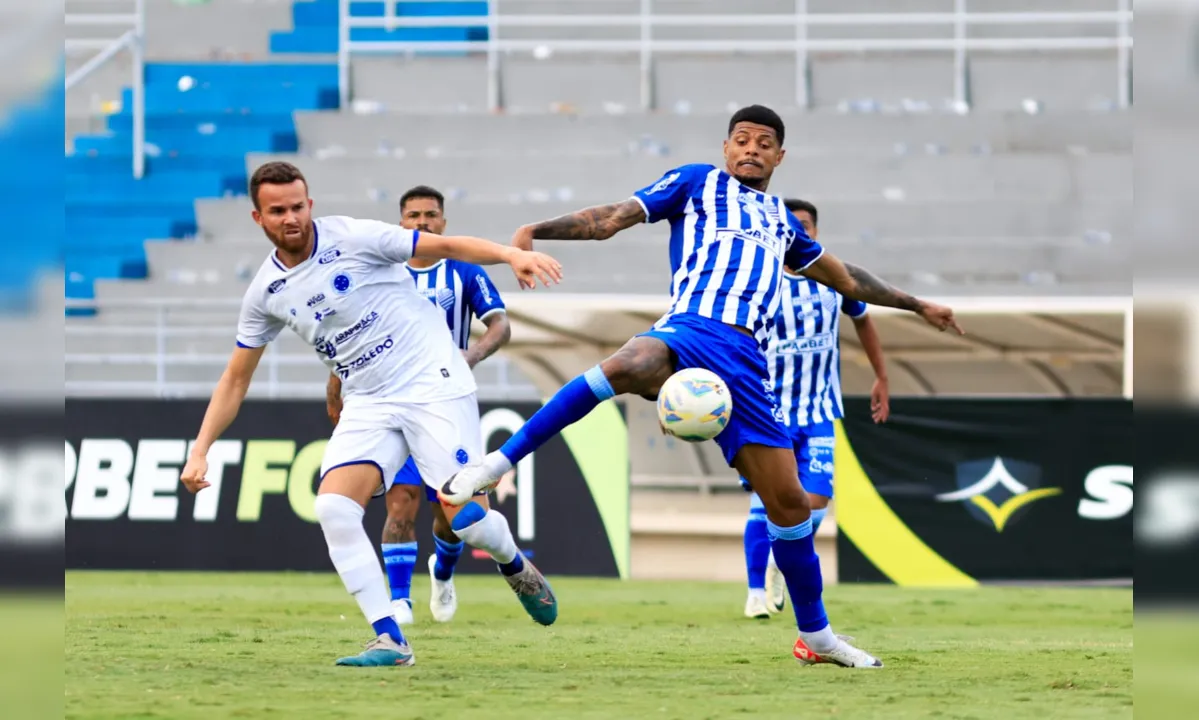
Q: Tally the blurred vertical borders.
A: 2